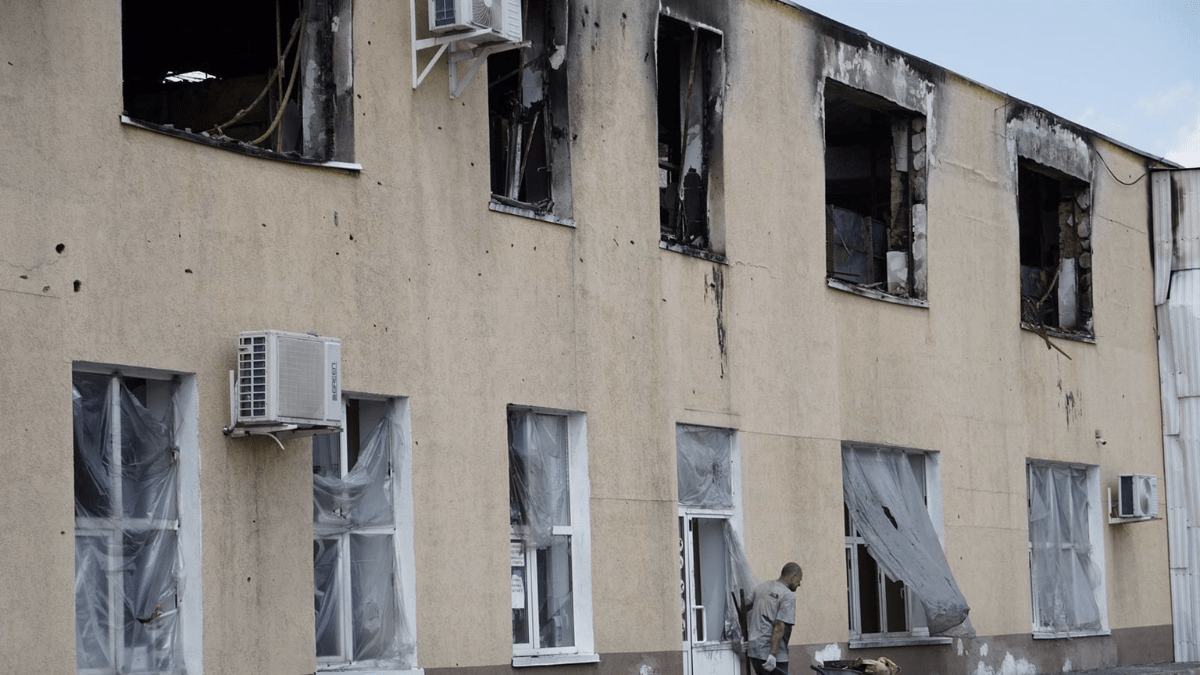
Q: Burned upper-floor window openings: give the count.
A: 5